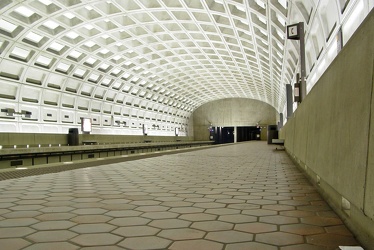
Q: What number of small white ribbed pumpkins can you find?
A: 0